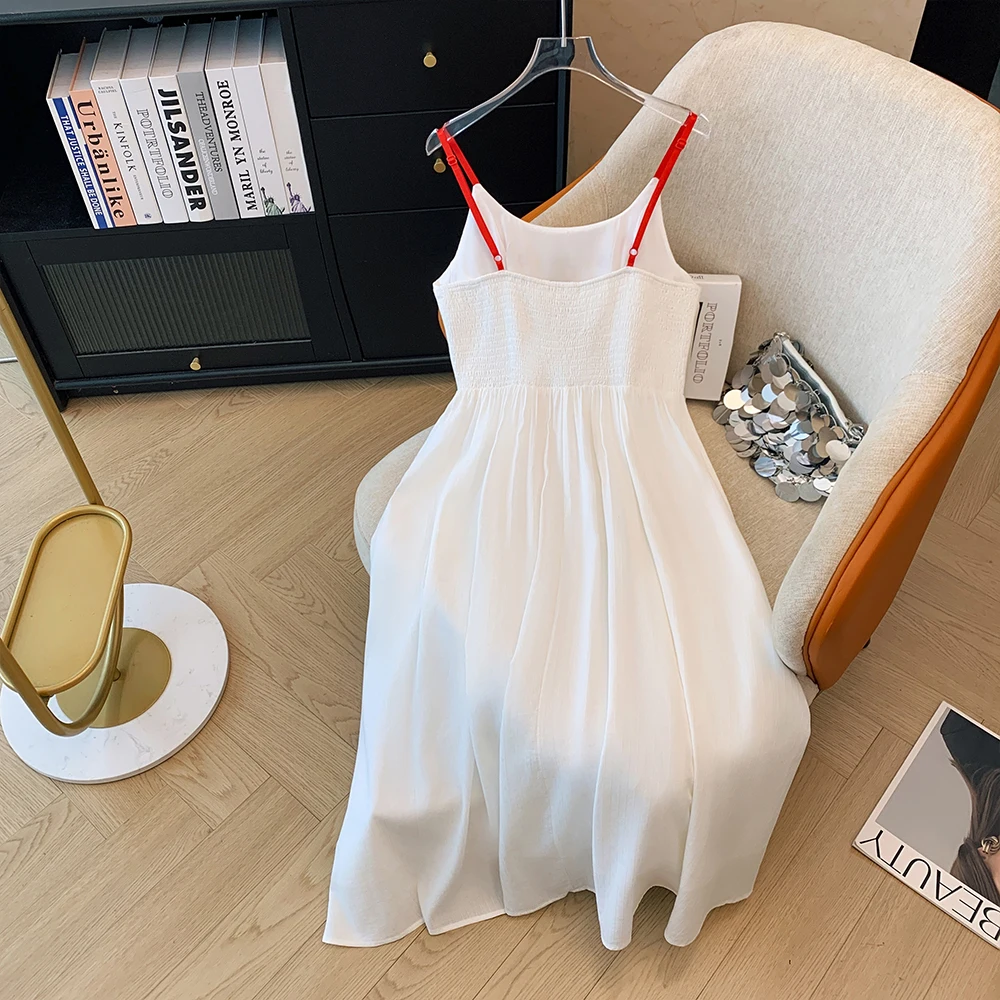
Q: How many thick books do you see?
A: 10